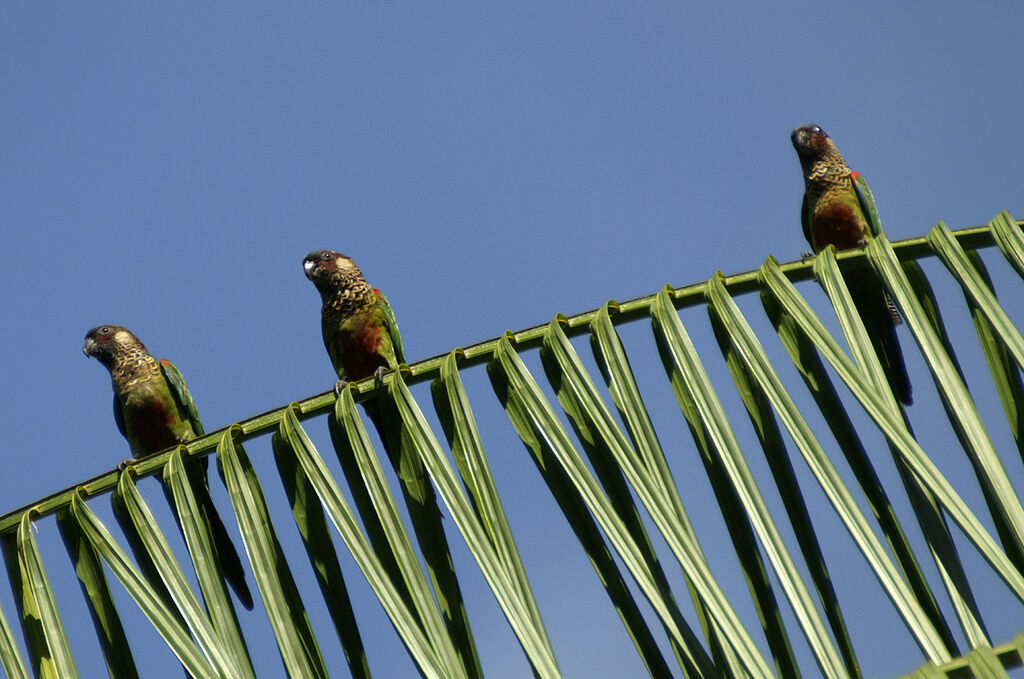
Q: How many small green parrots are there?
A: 3